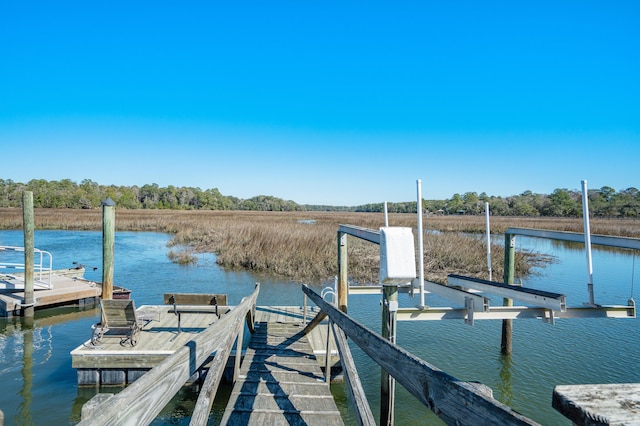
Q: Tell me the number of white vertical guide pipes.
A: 4